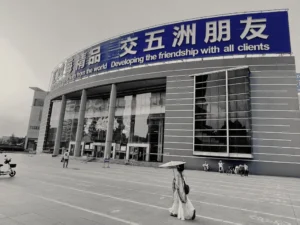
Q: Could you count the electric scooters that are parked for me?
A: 1